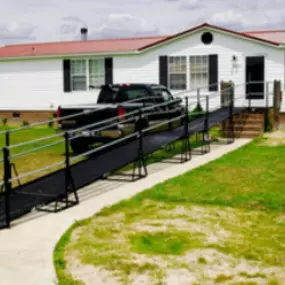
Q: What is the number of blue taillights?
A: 0